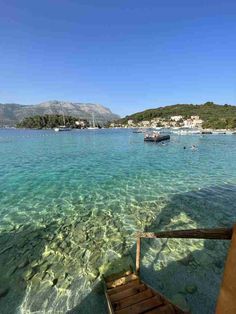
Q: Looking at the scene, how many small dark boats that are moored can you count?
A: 1